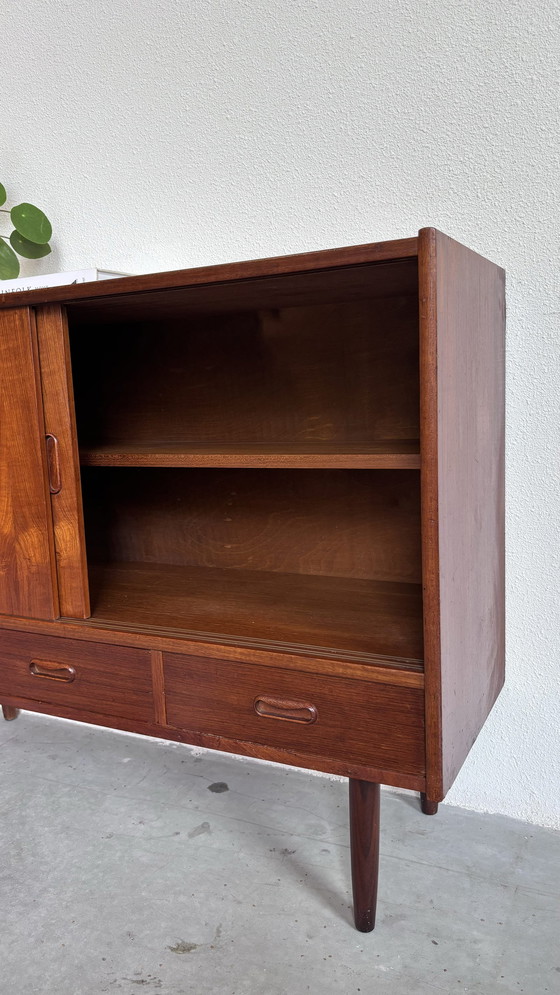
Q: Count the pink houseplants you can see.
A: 0